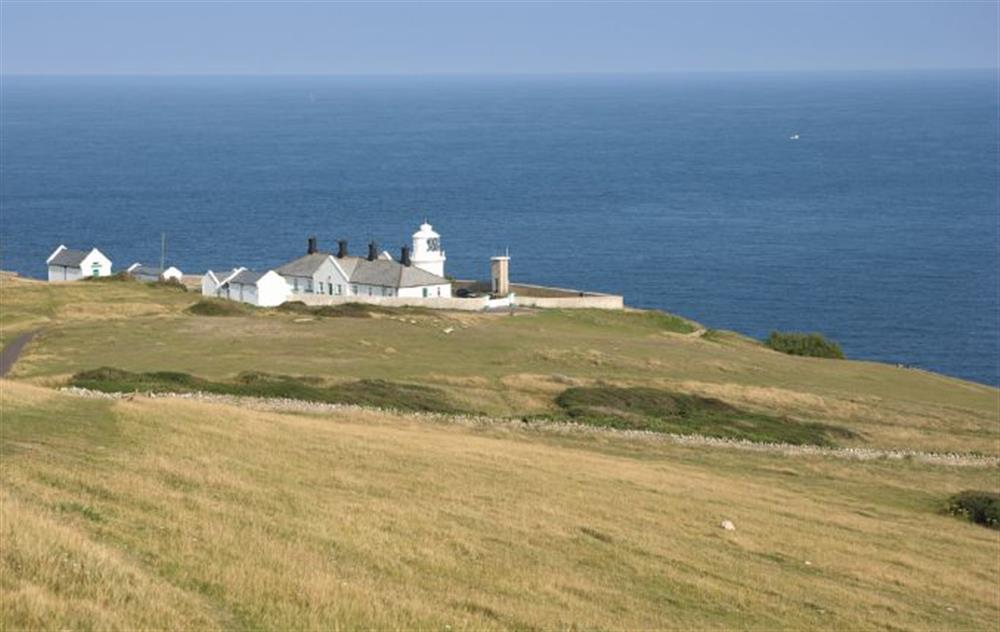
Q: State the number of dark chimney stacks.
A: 4